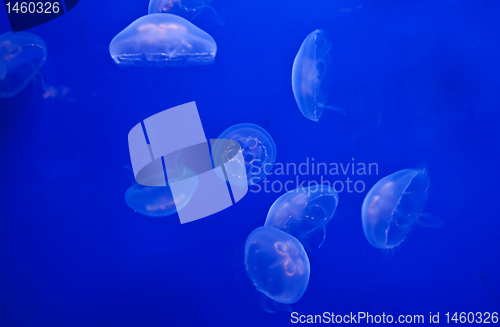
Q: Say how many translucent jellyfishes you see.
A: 9